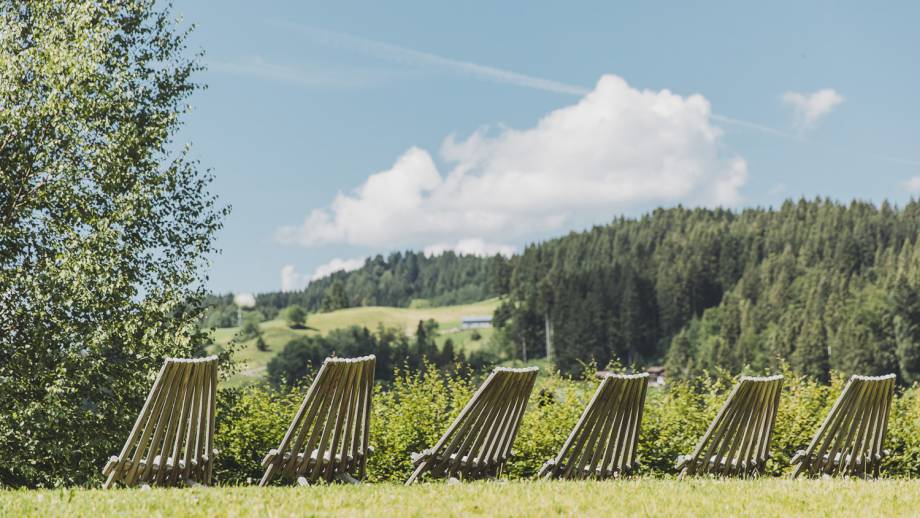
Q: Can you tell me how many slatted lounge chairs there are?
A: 6